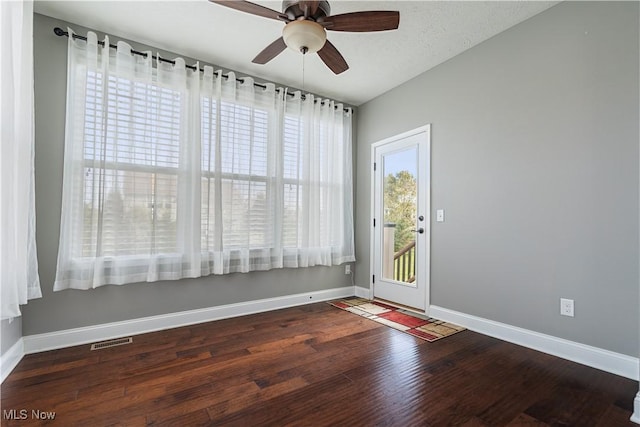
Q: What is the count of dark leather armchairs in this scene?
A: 0